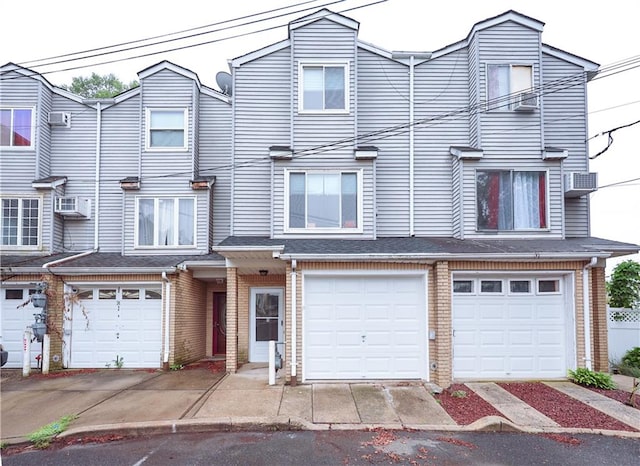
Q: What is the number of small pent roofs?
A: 7